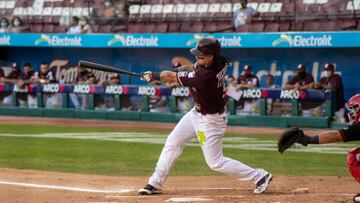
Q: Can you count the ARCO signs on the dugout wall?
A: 8